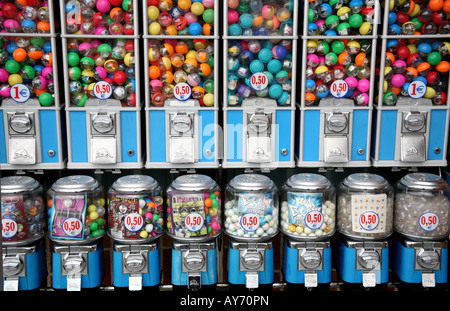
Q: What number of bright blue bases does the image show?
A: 14